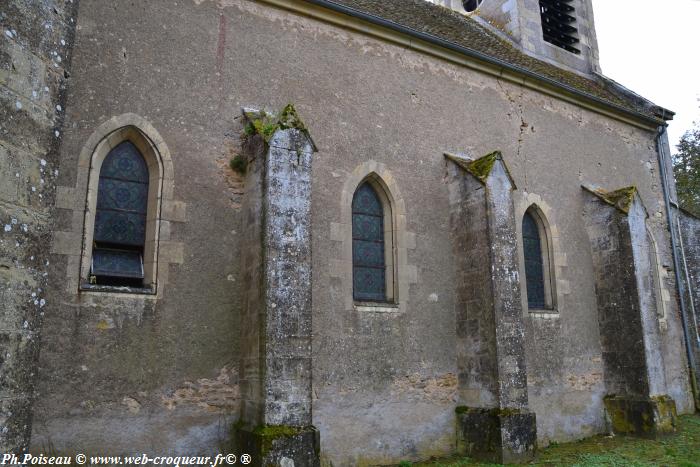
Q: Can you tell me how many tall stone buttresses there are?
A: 3